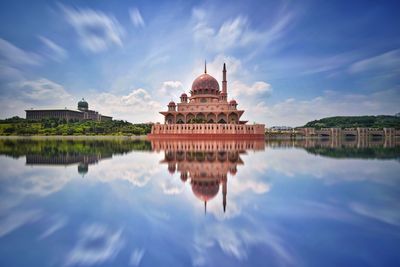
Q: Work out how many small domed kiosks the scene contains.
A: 4